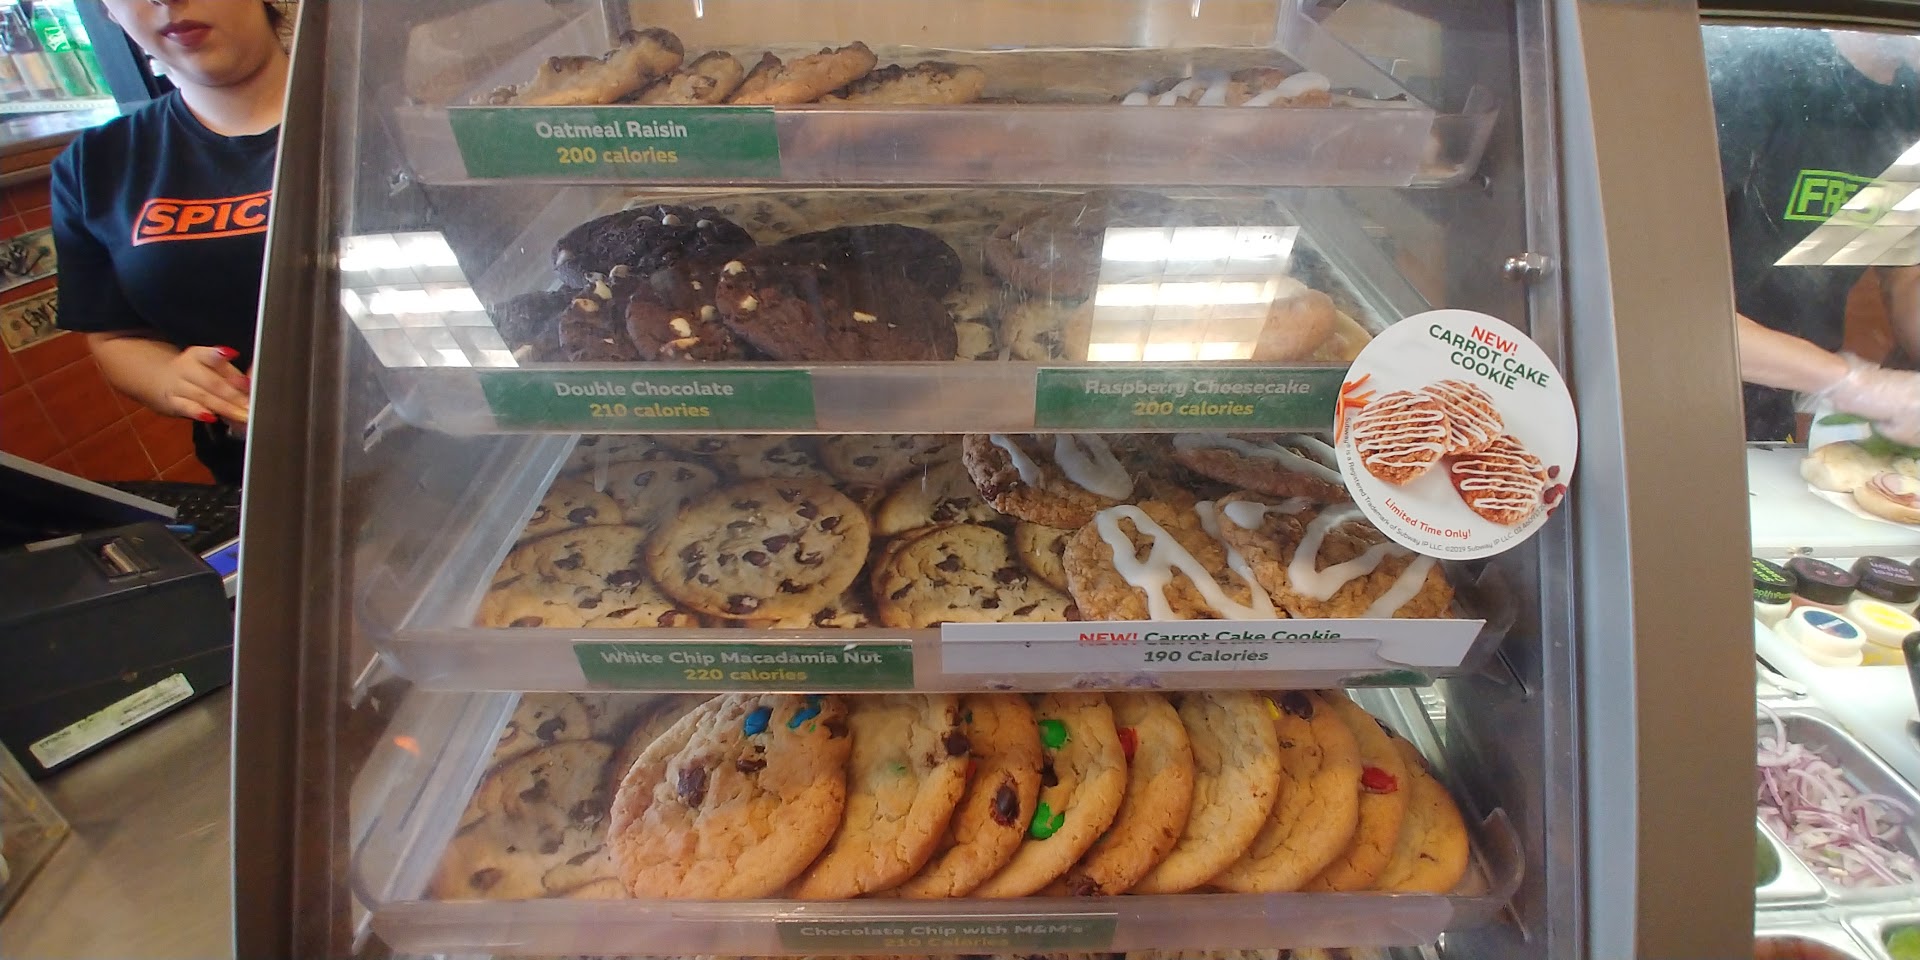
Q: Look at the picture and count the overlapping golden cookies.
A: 9